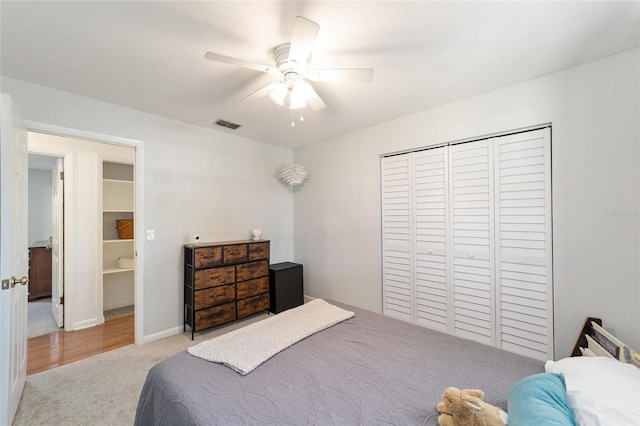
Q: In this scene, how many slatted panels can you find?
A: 4